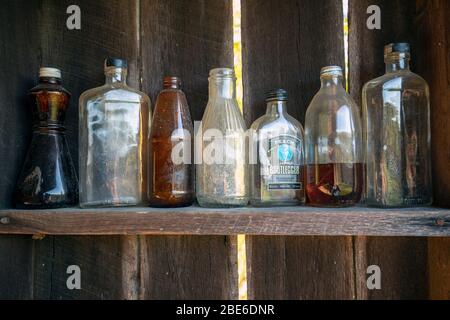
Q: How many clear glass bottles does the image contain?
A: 5